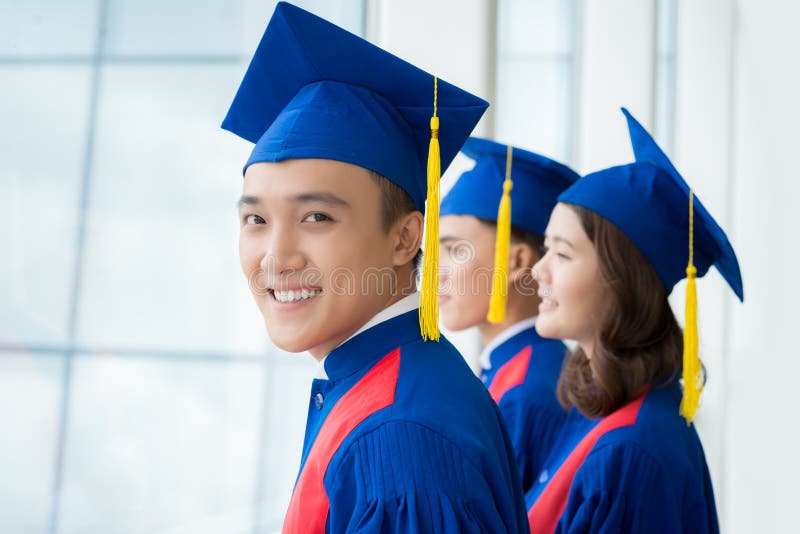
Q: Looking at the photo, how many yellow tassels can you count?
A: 3